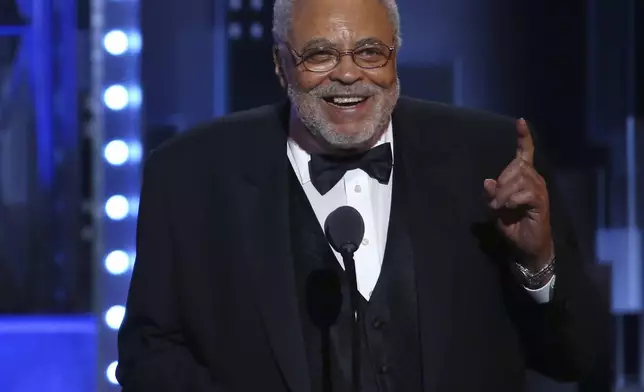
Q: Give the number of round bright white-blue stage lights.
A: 7